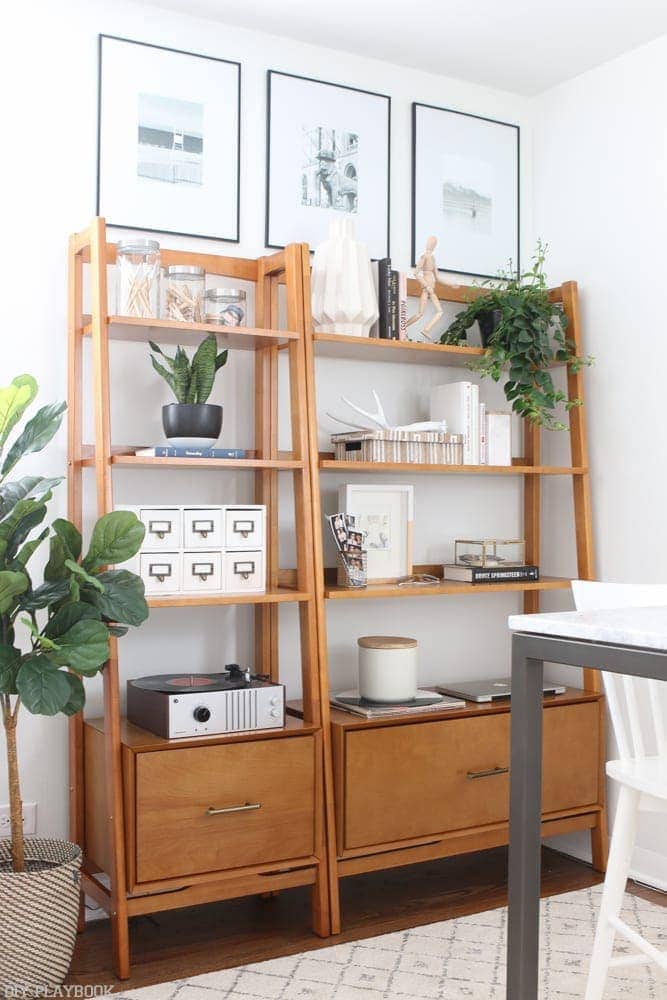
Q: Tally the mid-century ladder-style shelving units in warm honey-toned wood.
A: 2